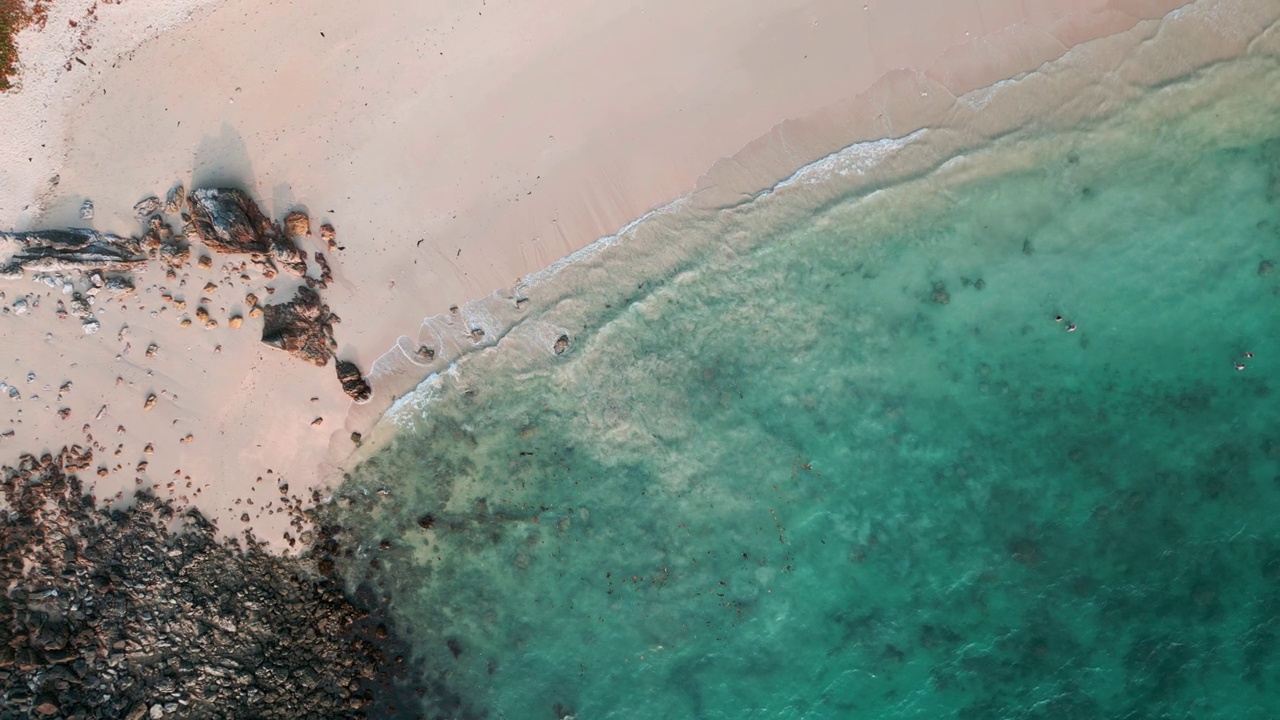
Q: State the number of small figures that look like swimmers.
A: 4